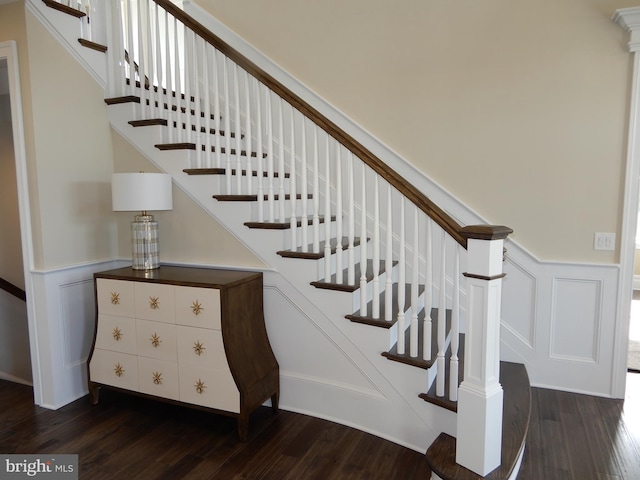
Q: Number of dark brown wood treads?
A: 14